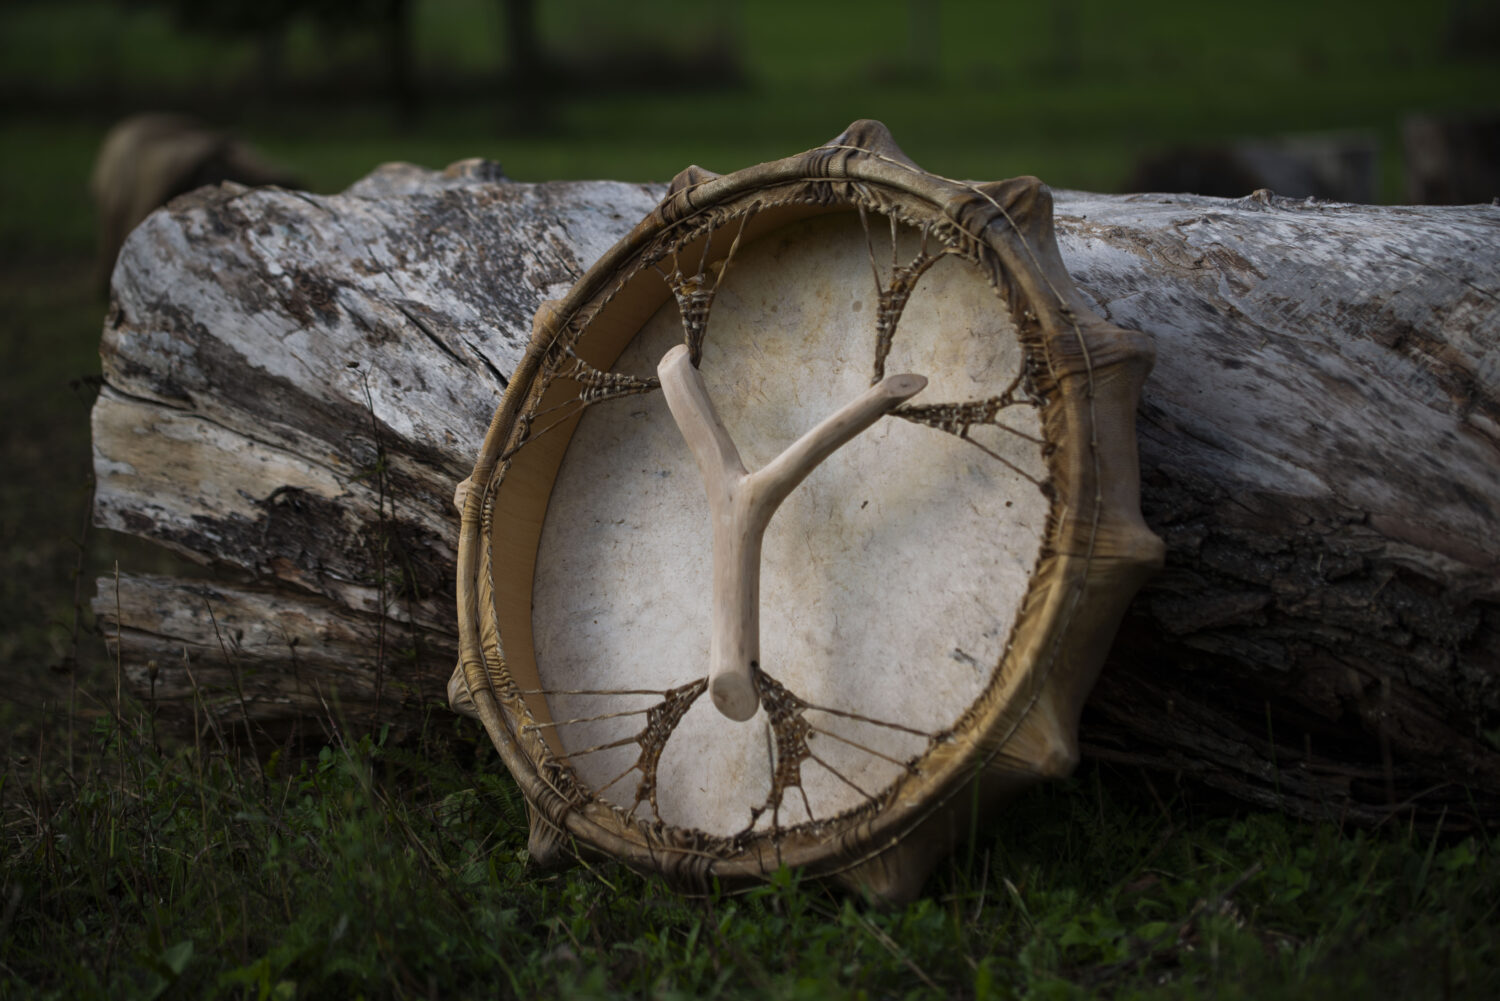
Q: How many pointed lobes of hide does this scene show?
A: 11